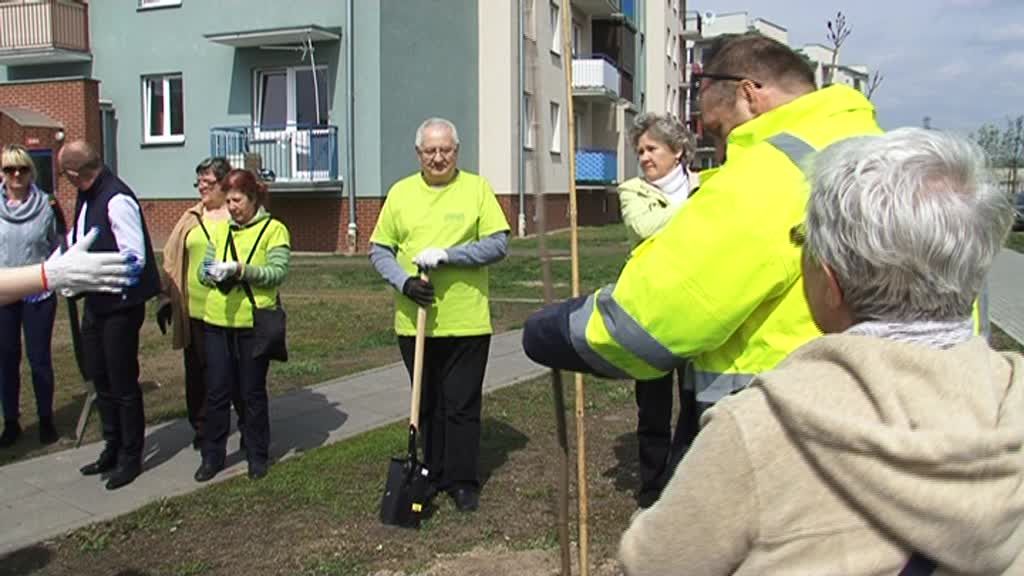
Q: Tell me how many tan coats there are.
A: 2